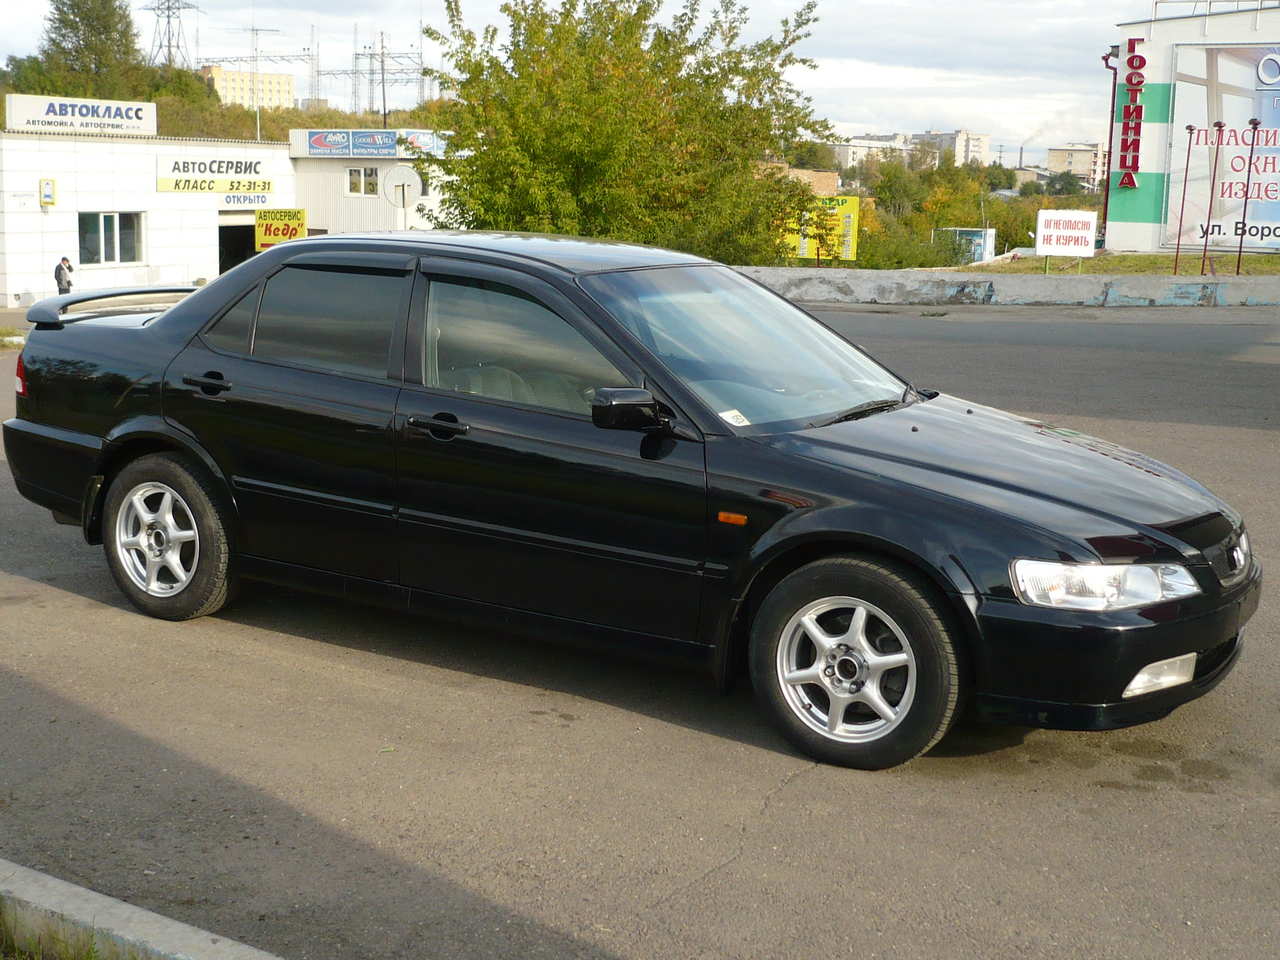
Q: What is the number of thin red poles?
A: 3